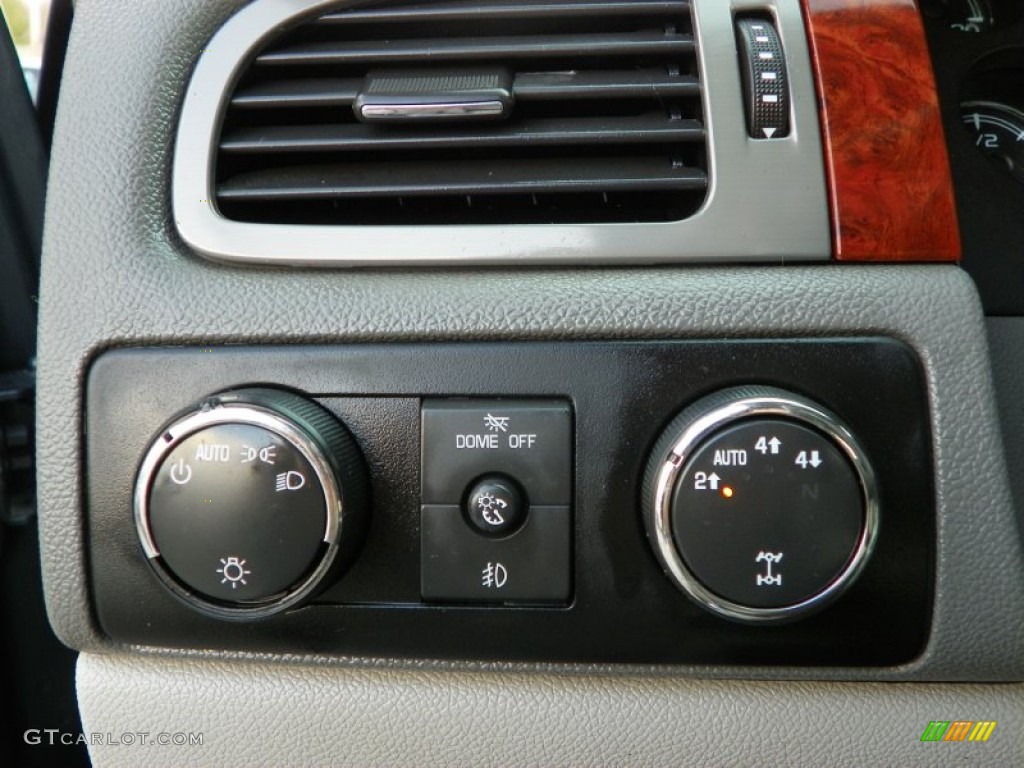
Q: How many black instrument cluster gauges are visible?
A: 2